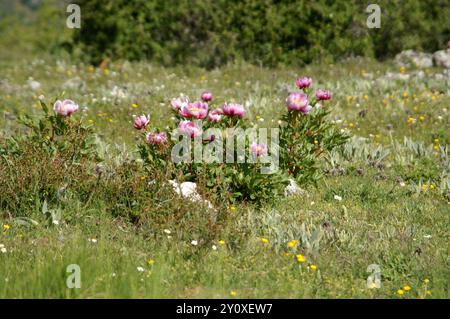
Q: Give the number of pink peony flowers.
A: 13